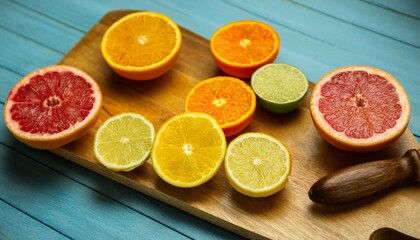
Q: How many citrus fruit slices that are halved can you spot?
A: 9